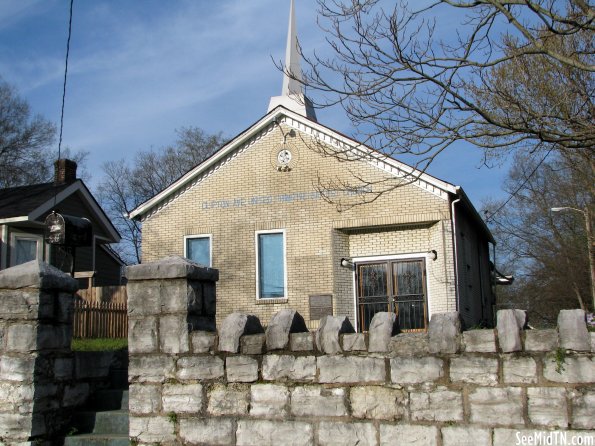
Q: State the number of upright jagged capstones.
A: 7